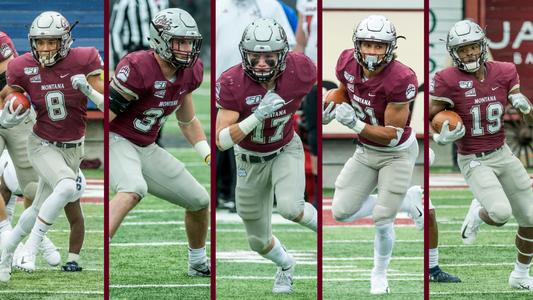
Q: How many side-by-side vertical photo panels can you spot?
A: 5